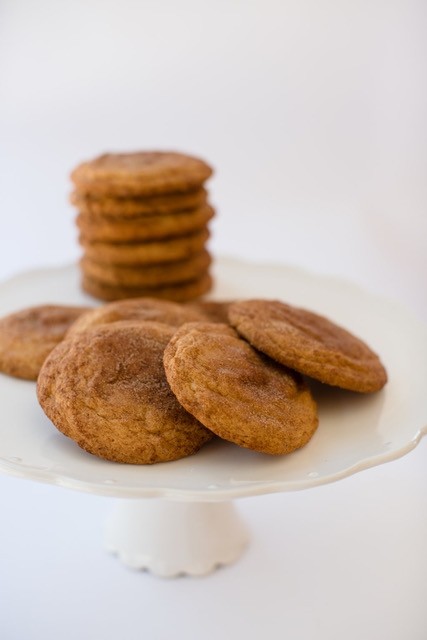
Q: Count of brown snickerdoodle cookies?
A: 12